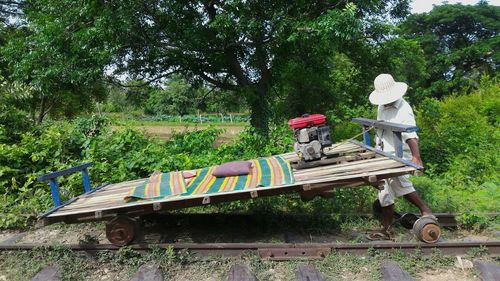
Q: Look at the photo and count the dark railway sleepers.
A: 6